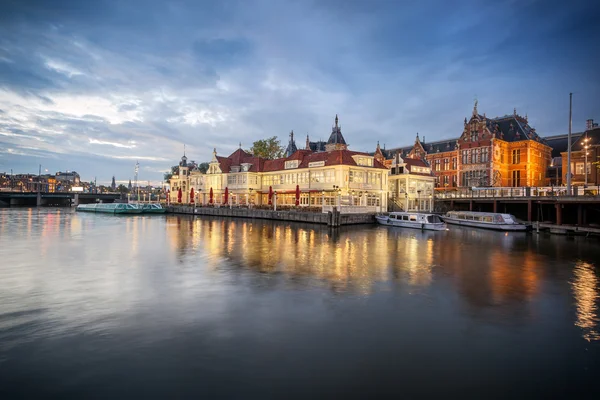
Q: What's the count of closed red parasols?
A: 7